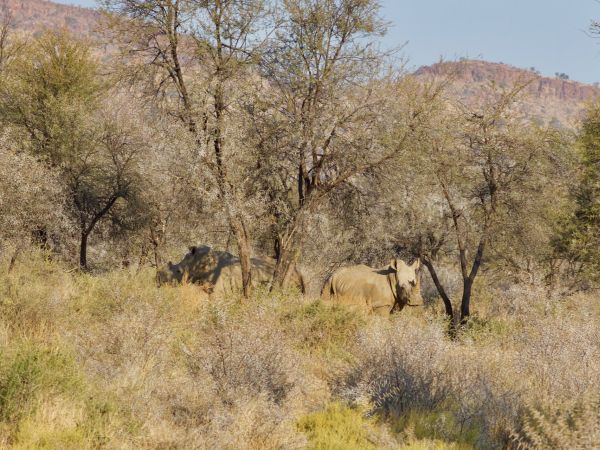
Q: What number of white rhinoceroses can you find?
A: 2